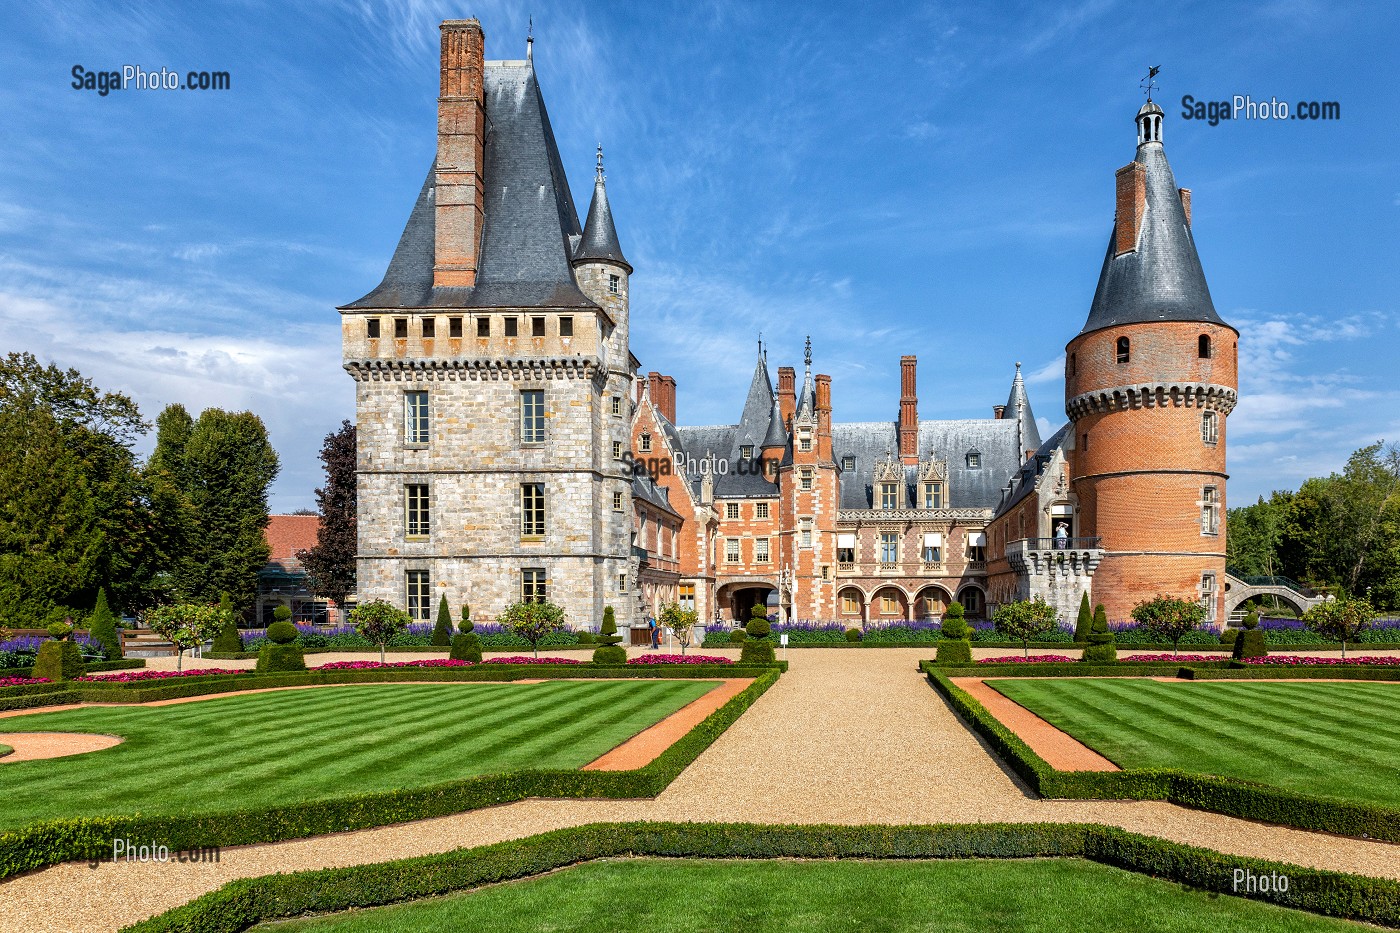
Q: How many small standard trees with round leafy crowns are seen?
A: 7